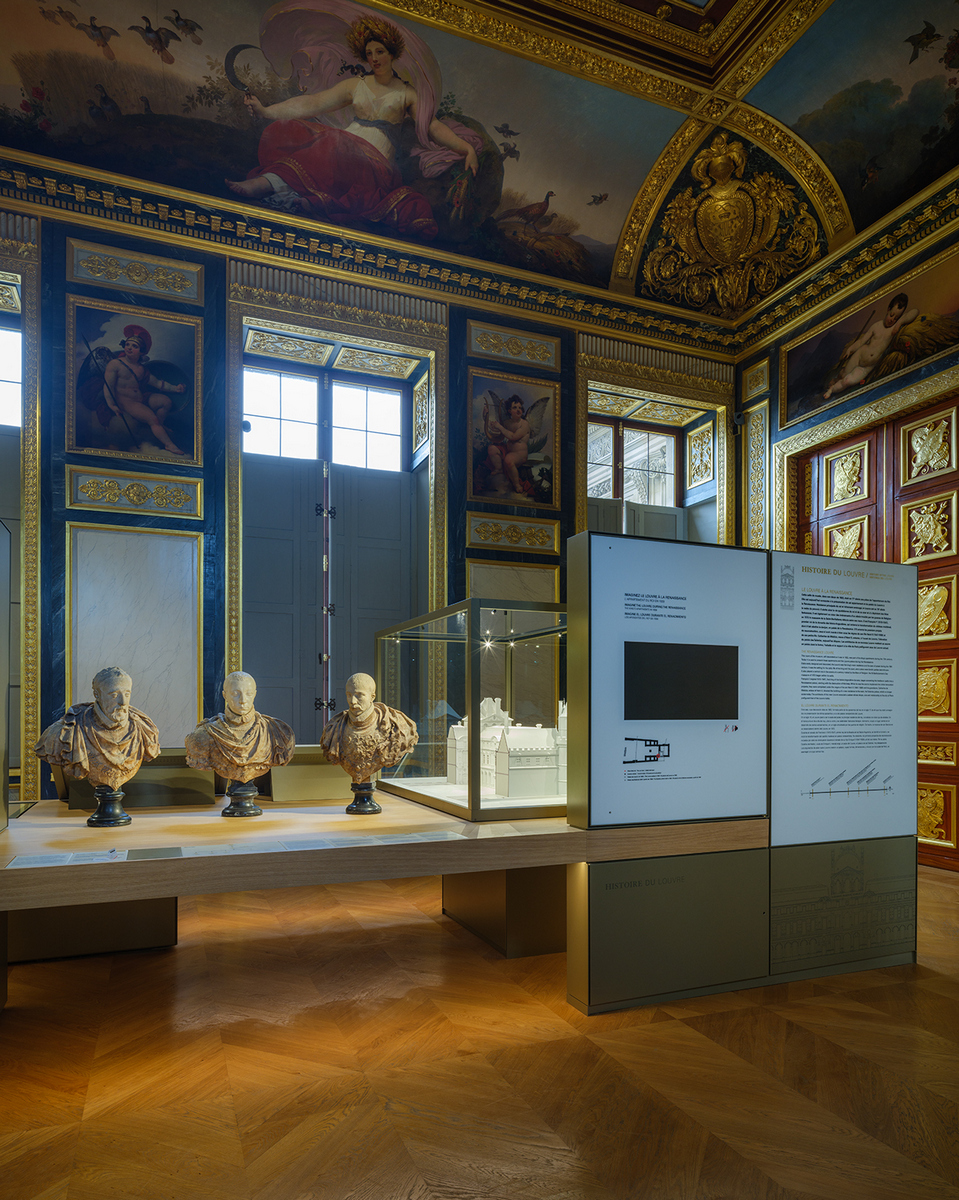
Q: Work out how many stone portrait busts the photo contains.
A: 3